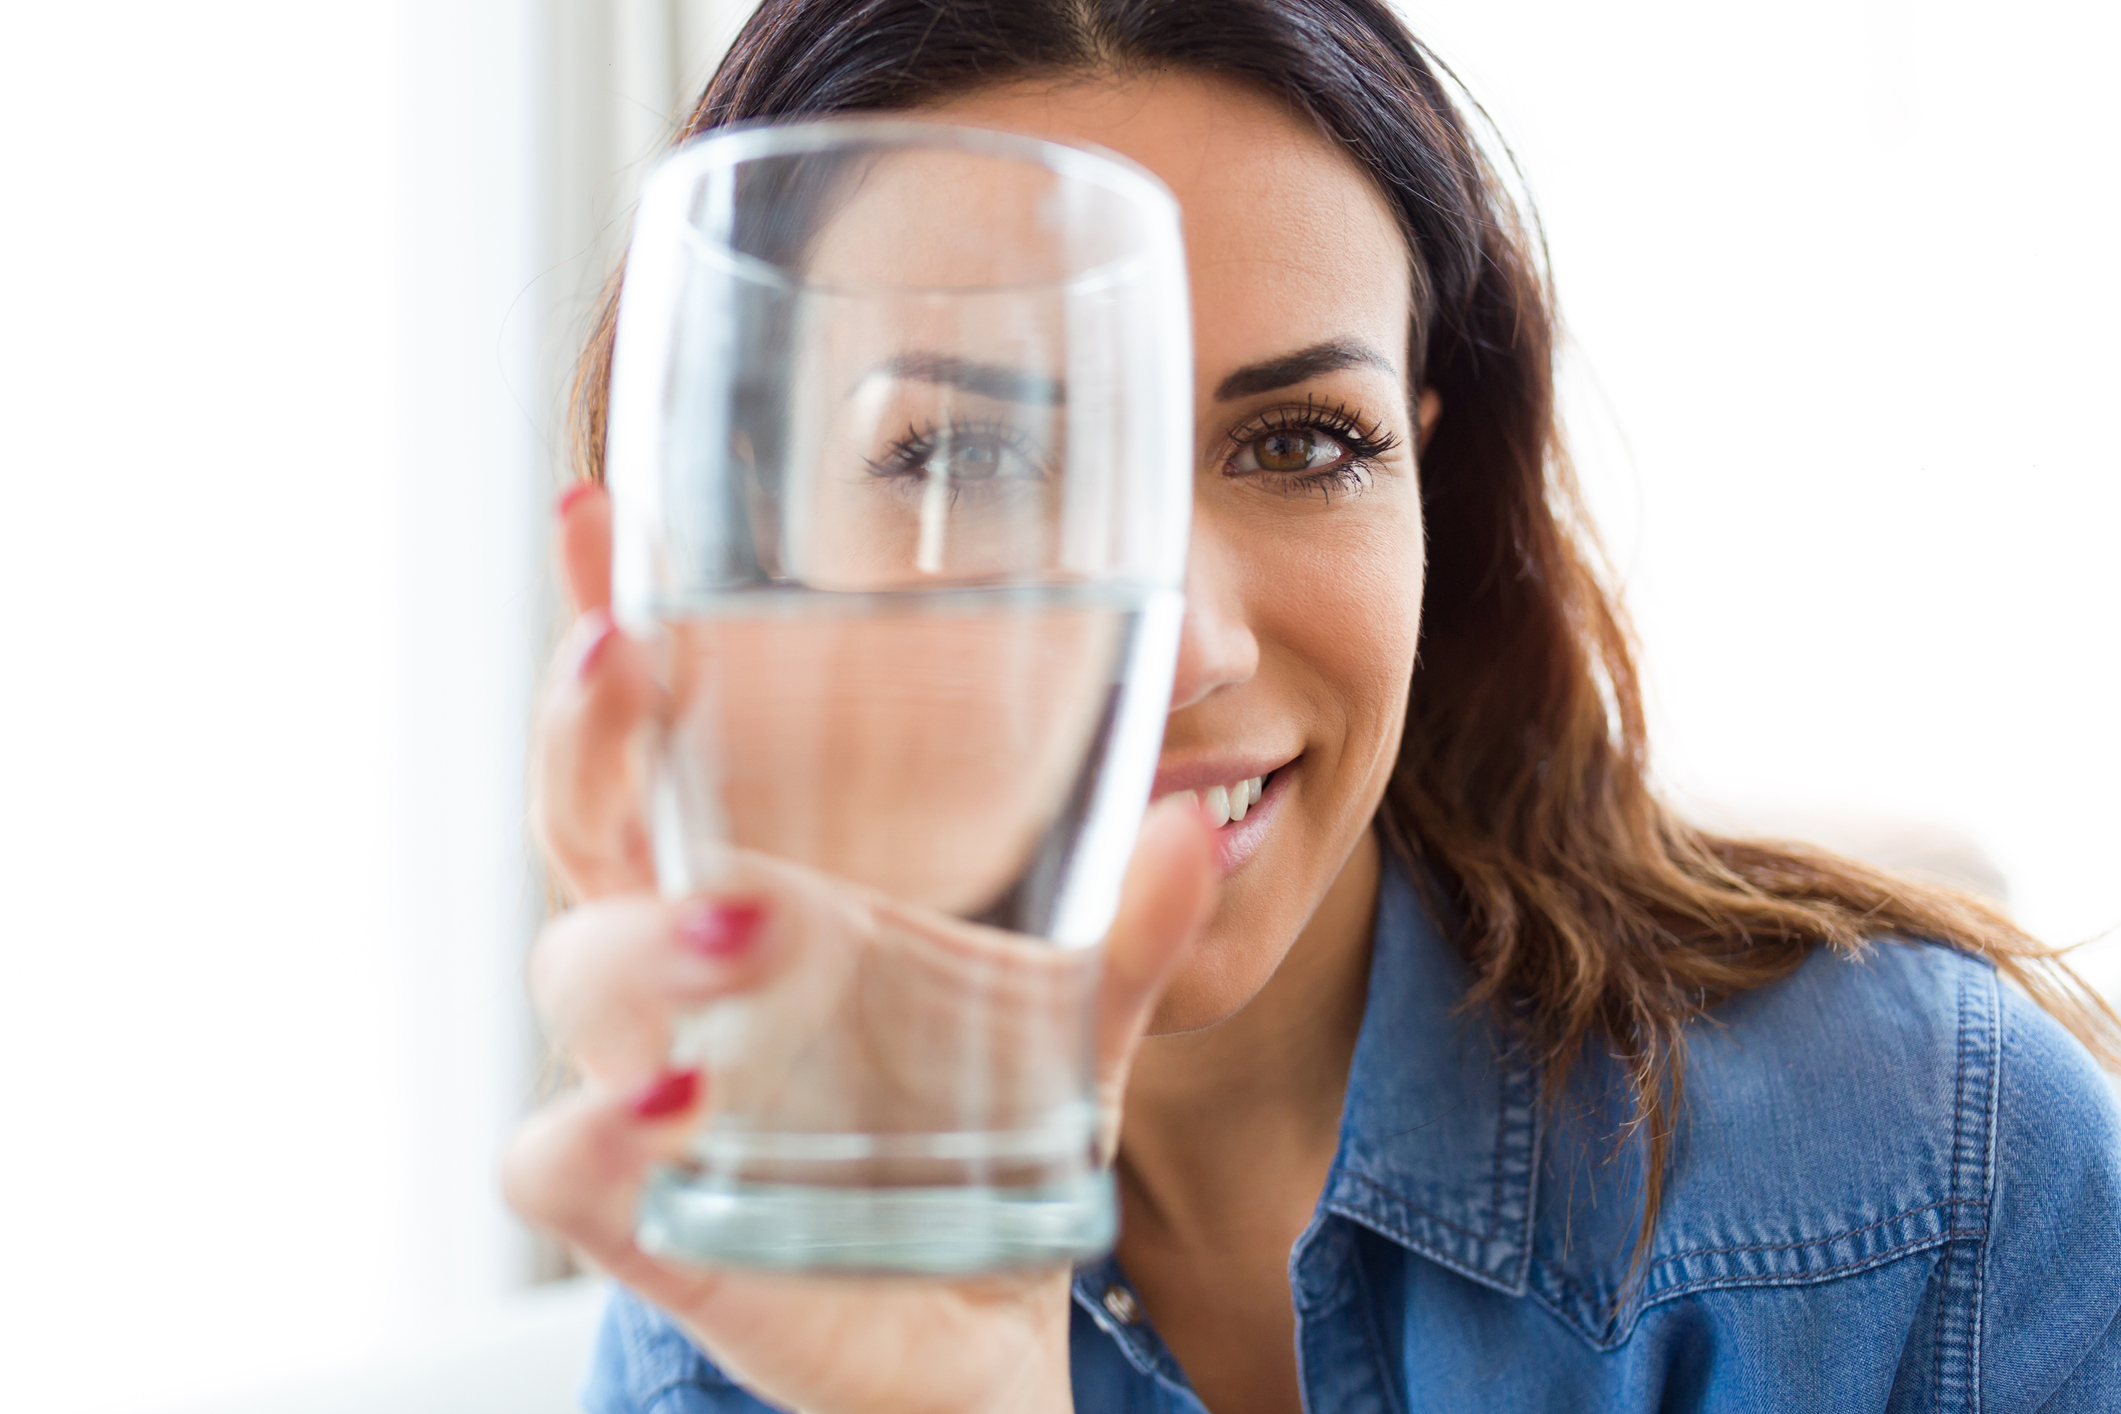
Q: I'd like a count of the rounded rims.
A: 1